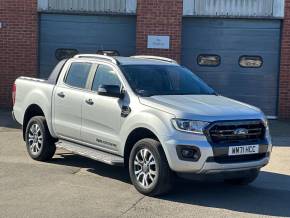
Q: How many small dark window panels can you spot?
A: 4